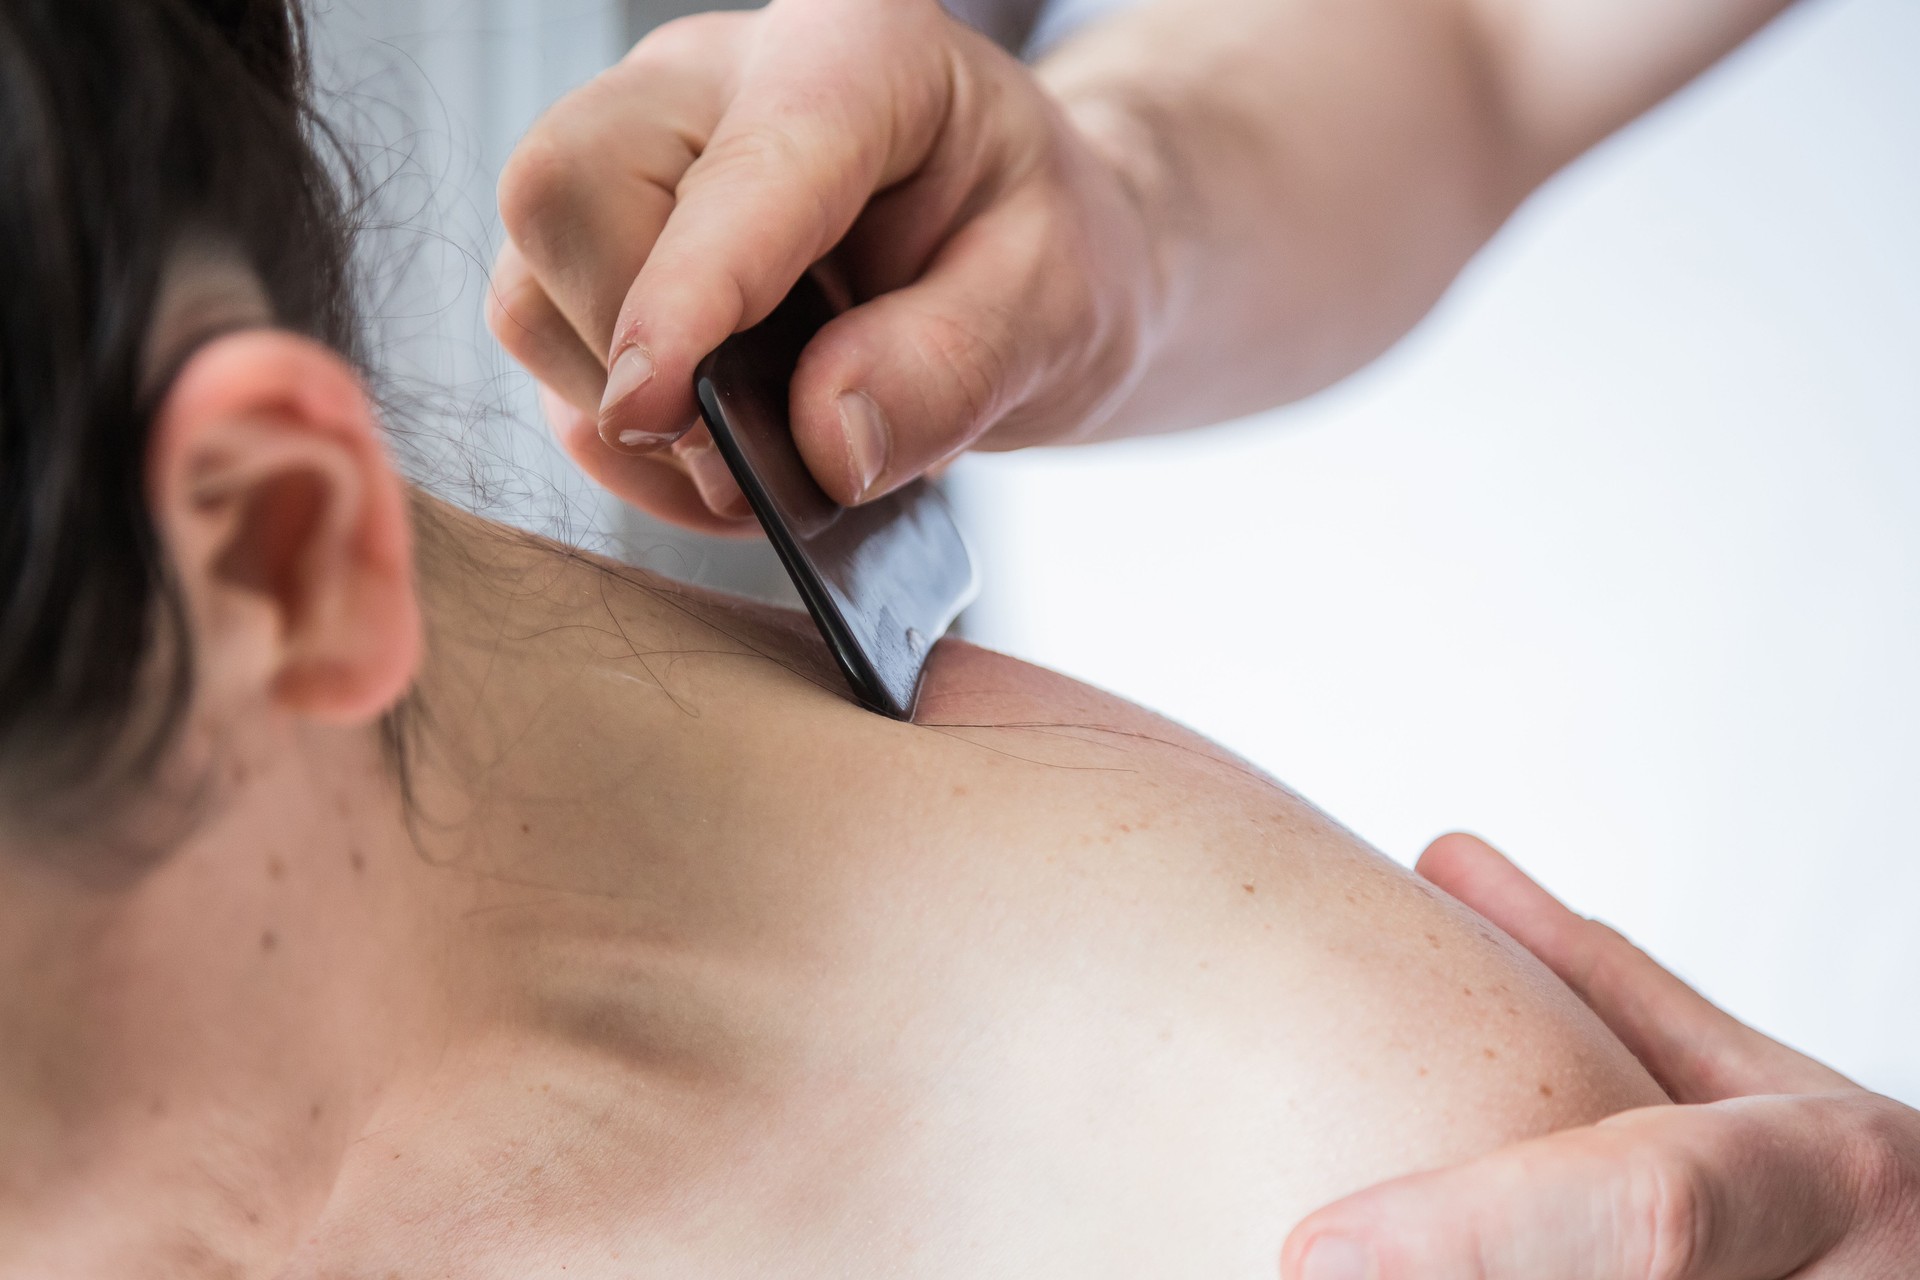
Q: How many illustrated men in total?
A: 0